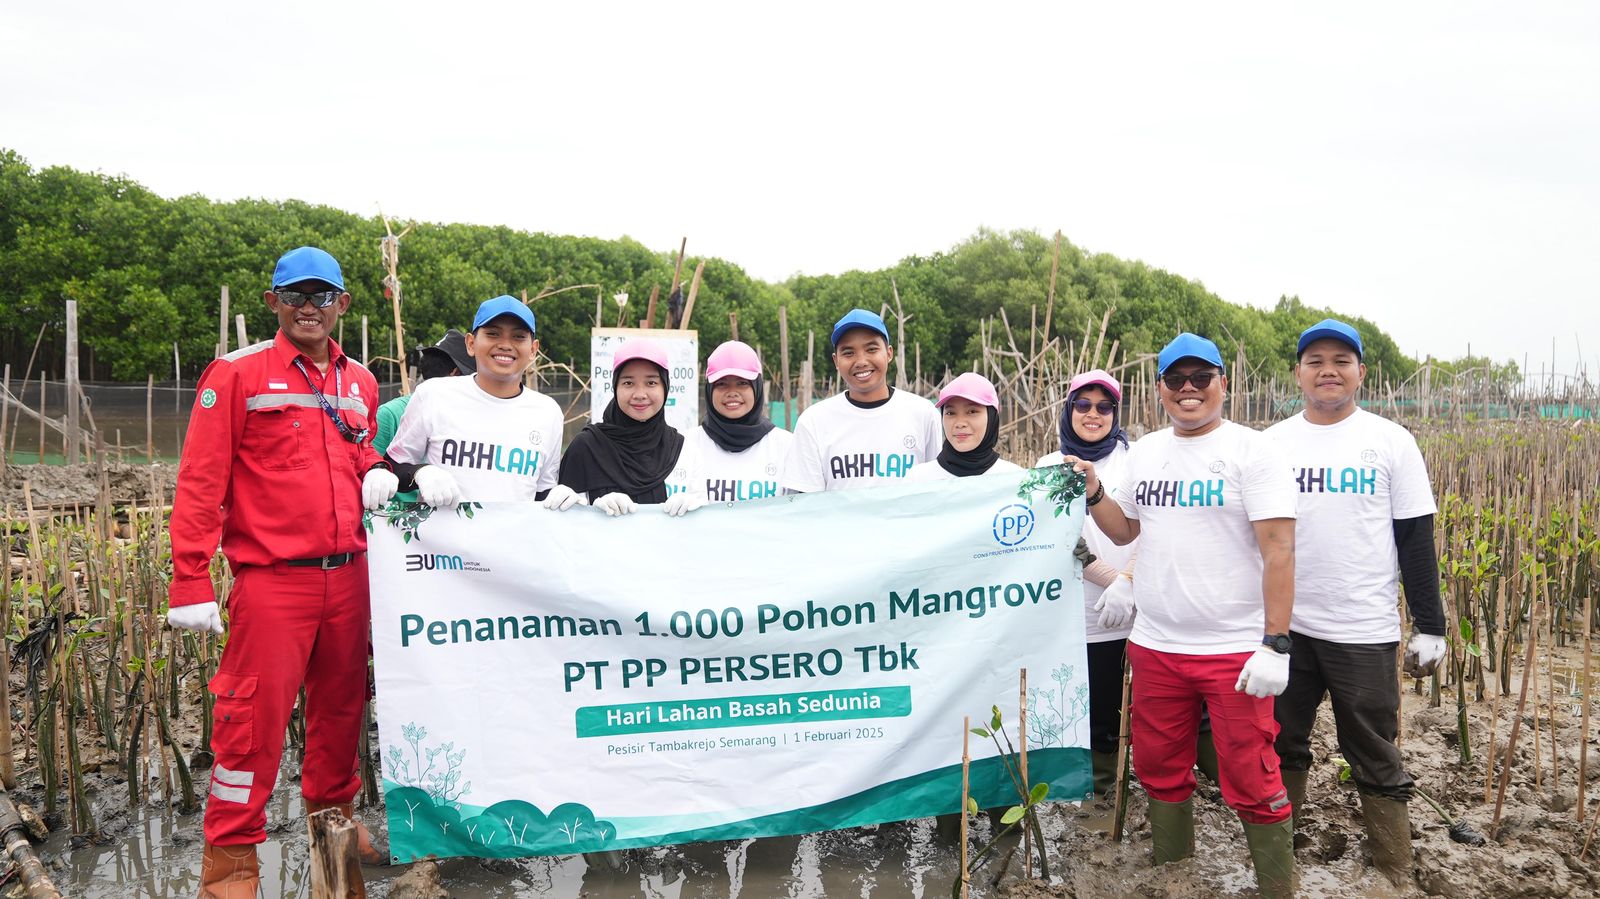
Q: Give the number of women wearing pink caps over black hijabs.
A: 3